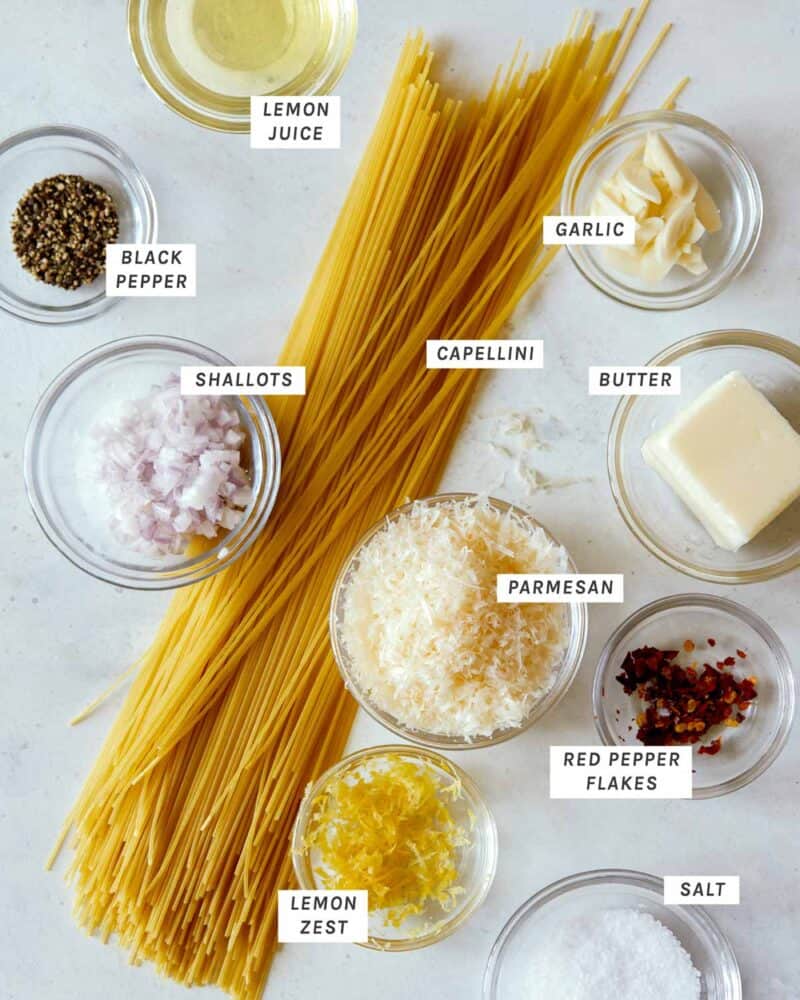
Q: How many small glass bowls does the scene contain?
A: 9